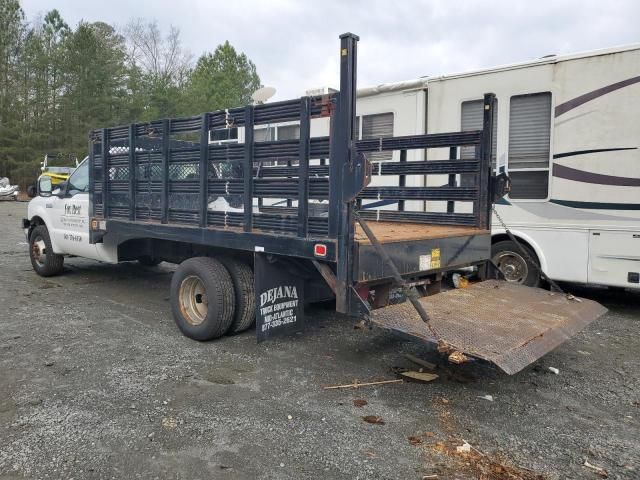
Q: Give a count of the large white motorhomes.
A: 1